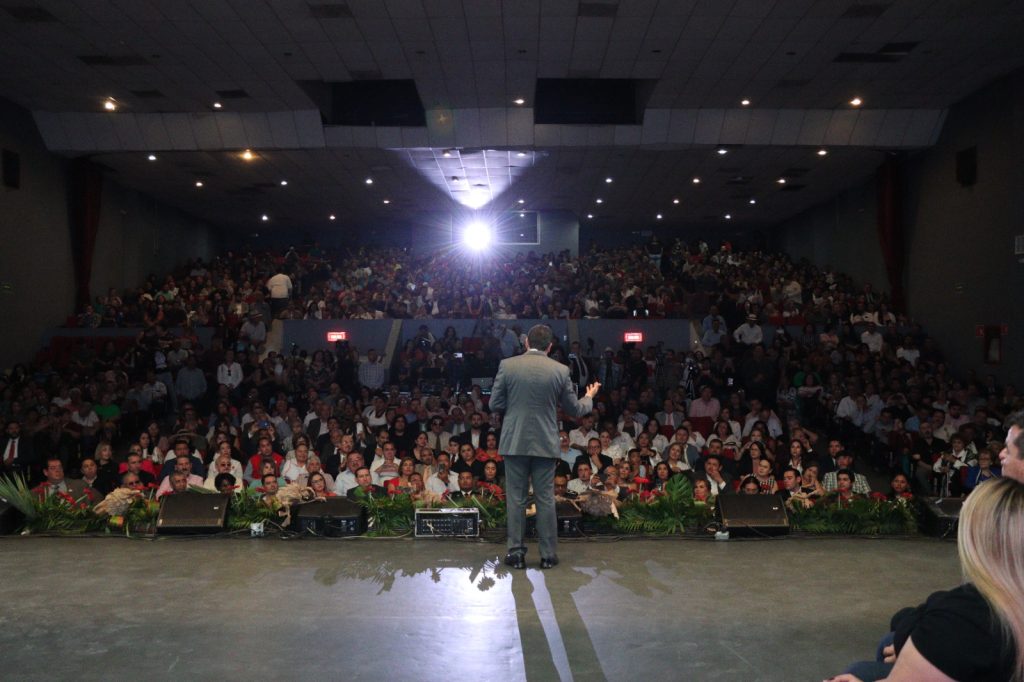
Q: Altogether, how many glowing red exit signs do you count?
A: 2